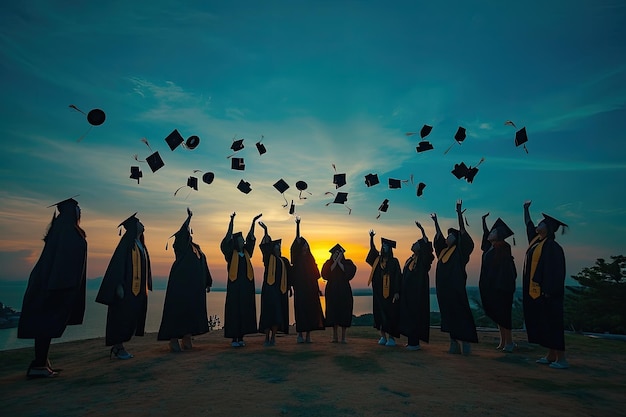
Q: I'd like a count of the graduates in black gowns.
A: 12